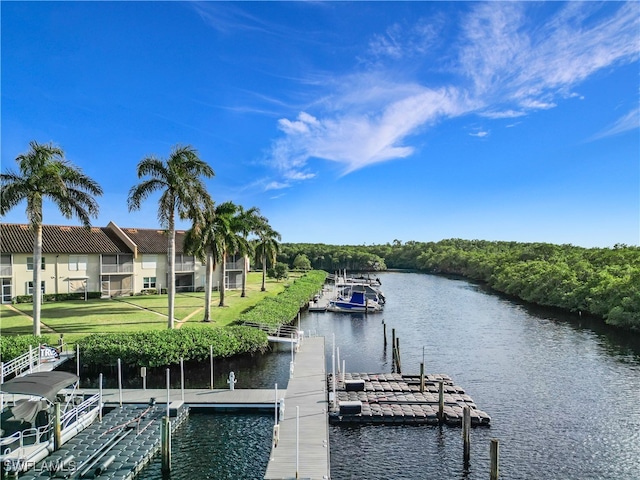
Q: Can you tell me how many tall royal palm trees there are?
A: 6